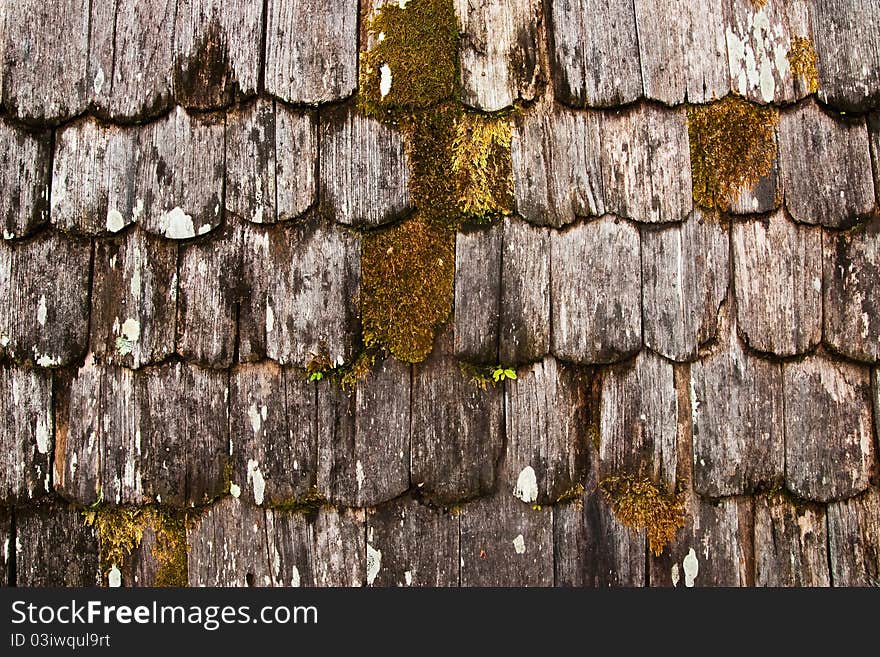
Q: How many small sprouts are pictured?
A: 2